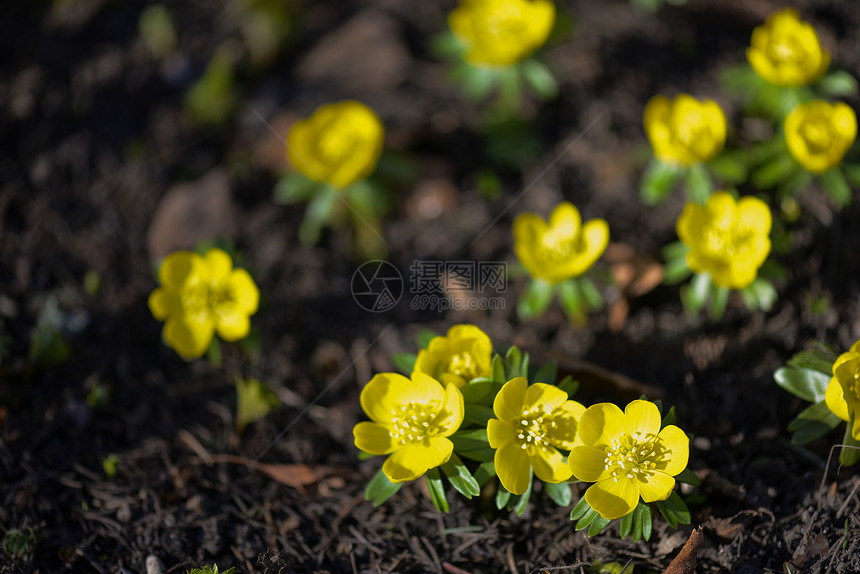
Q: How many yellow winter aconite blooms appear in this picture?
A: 13